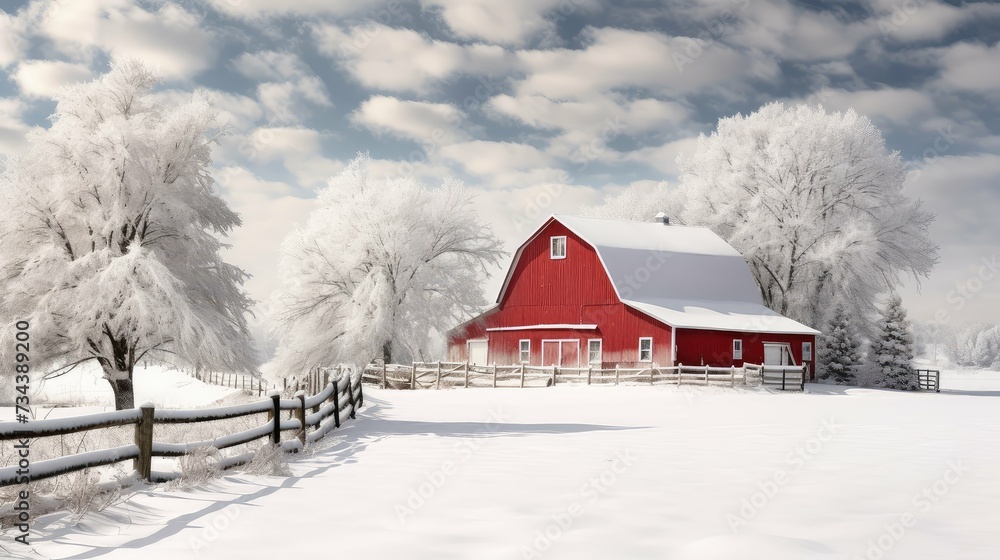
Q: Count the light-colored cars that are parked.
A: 0